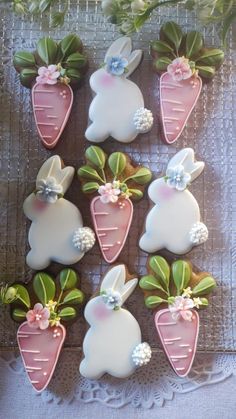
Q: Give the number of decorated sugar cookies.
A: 9